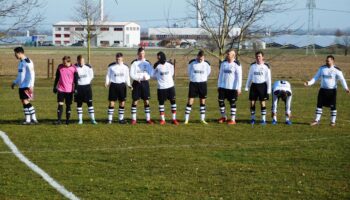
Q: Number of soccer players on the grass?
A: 11